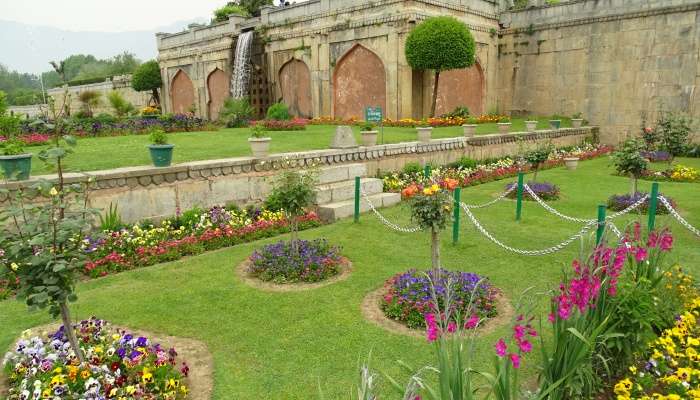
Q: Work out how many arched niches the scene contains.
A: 5